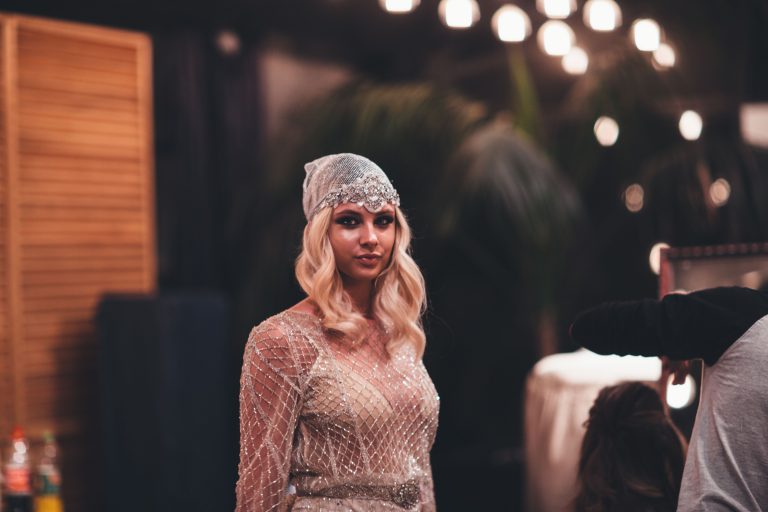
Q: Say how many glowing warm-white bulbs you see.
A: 15